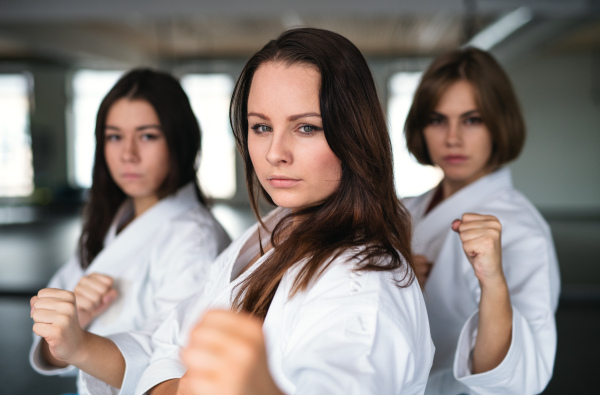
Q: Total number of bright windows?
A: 4